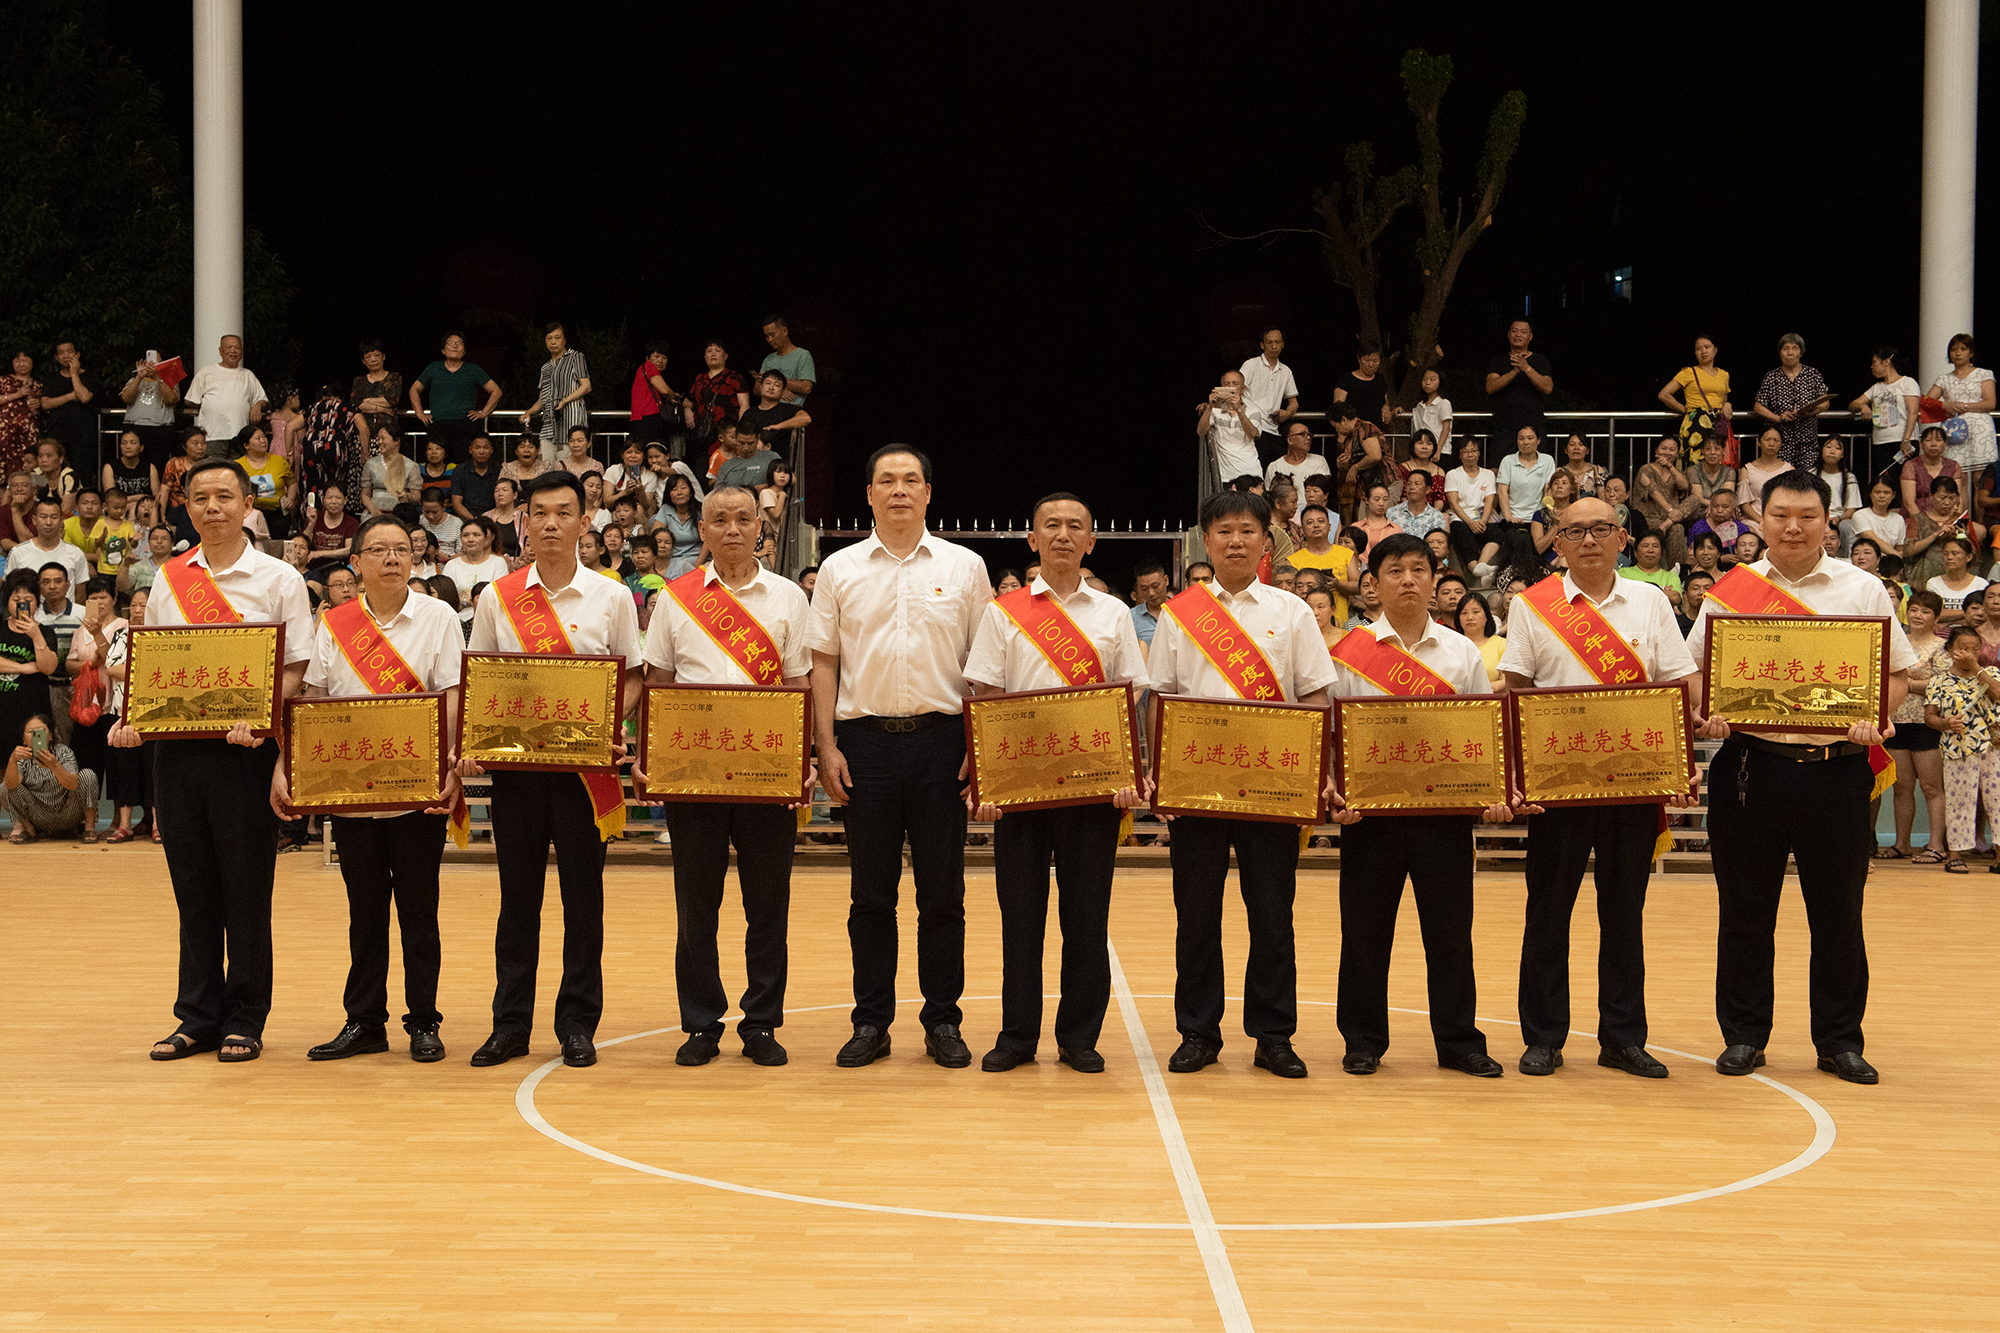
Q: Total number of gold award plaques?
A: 9